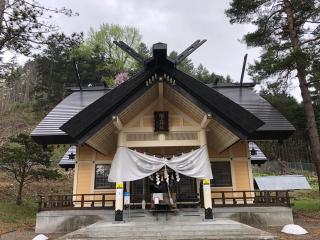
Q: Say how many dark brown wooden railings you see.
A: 2